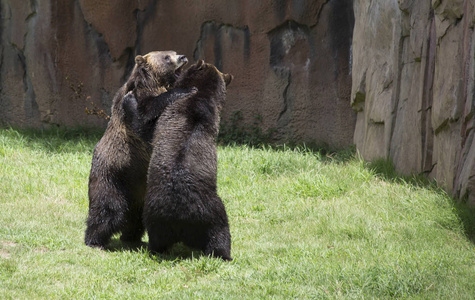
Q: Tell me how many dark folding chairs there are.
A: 0